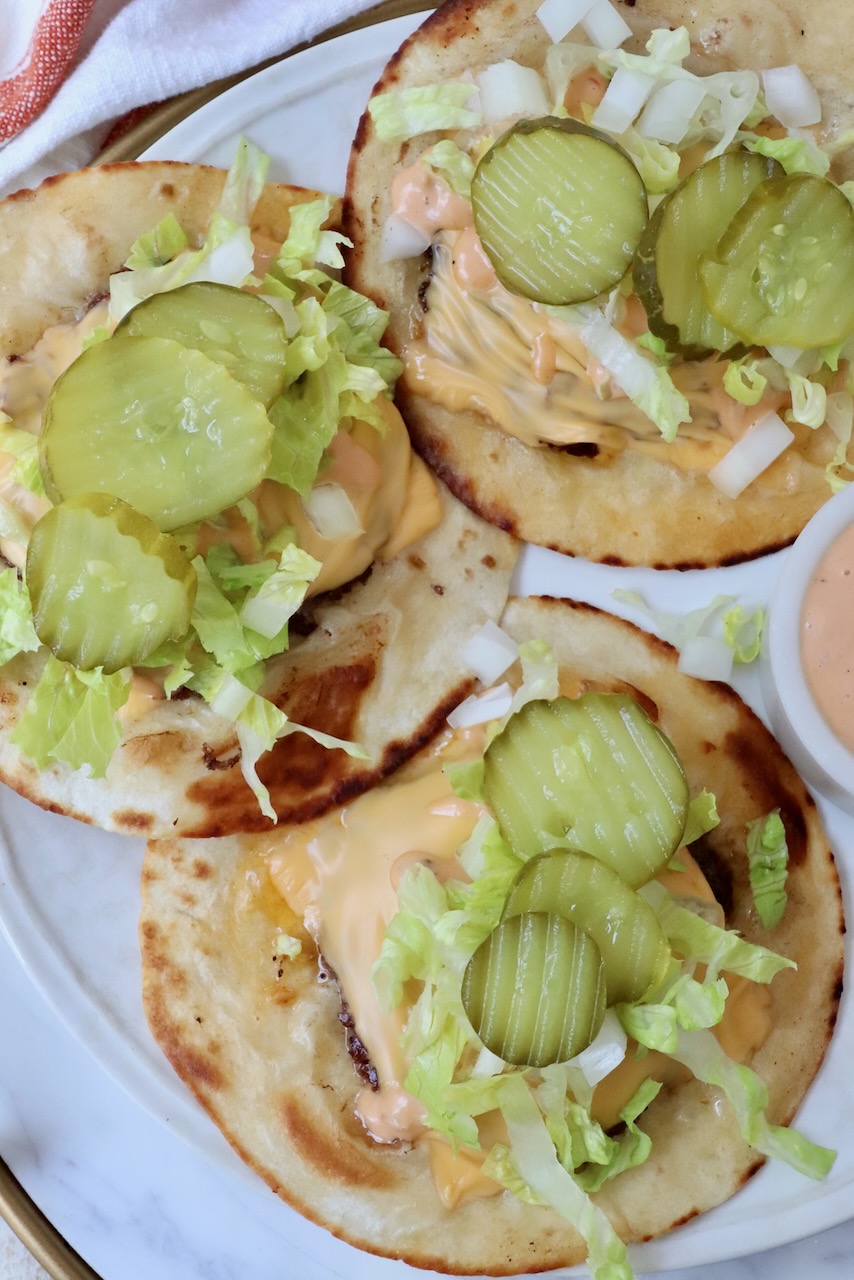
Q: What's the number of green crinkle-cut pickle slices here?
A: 9